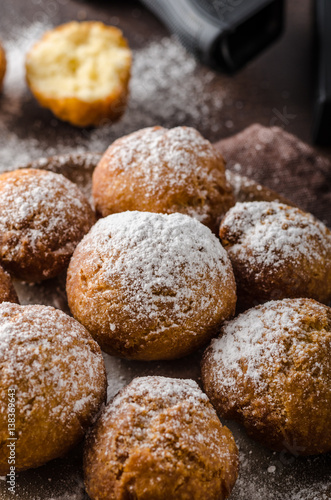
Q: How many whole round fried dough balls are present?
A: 7